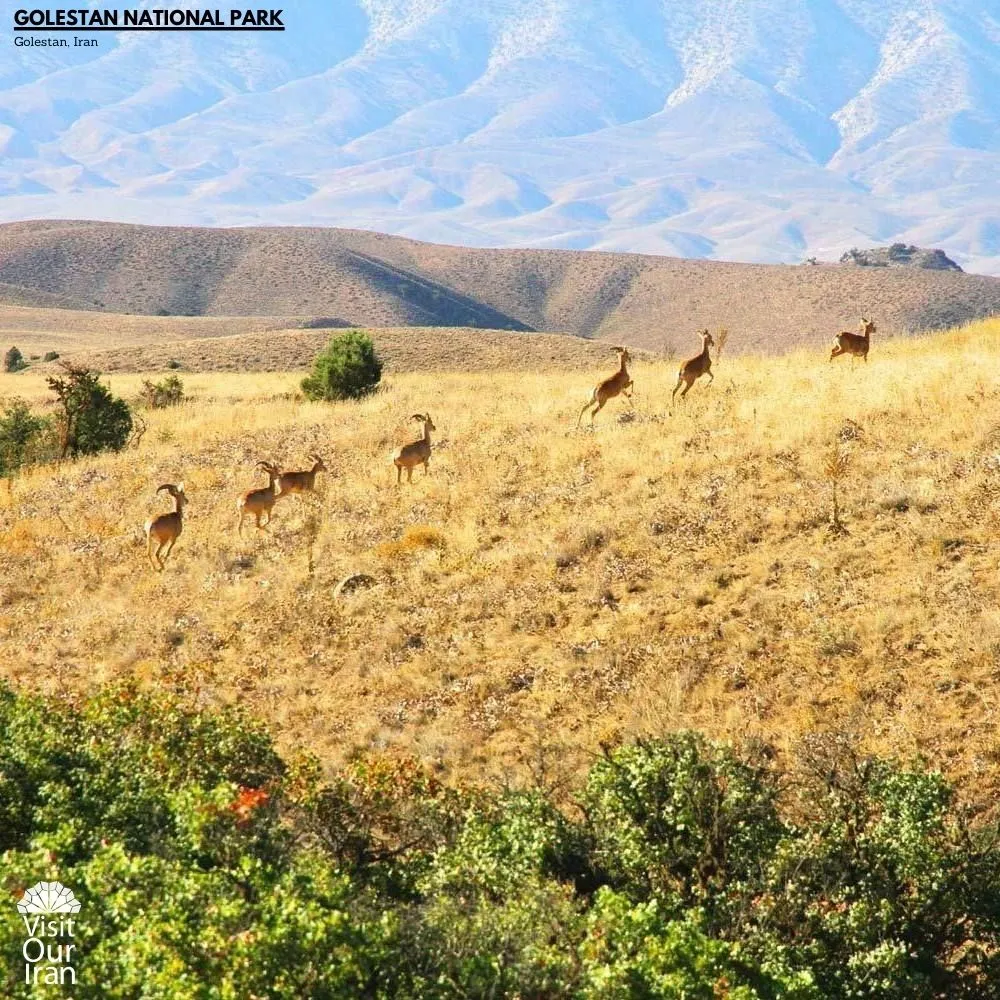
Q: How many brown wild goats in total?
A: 7